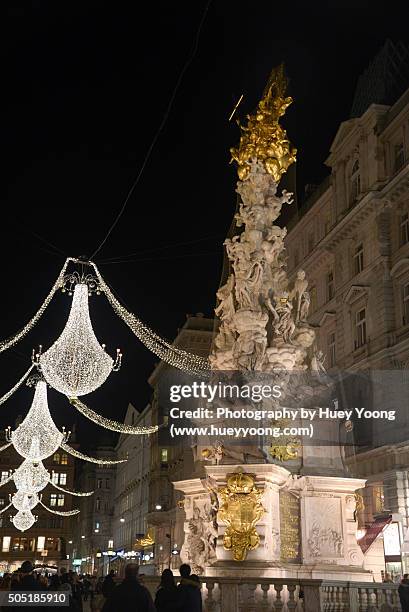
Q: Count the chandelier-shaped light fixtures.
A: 5